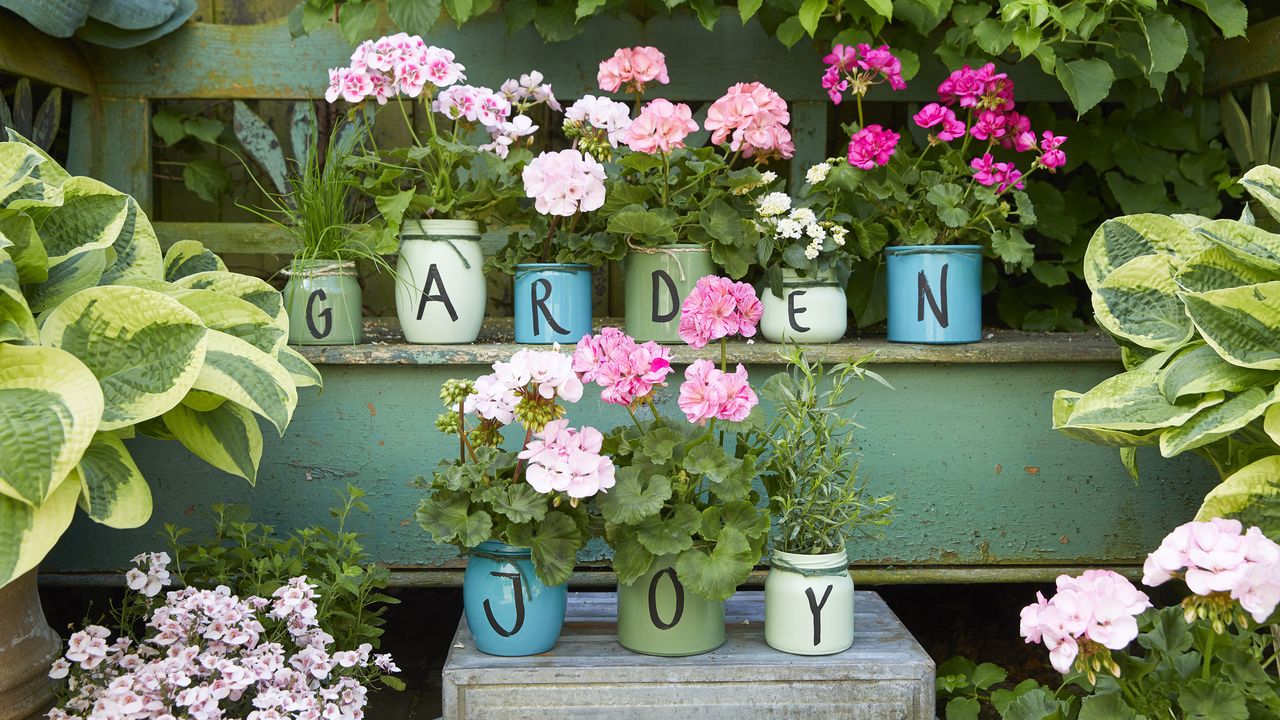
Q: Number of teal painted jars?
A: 3